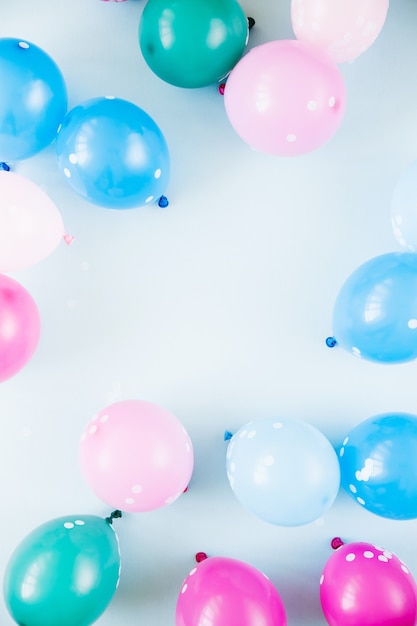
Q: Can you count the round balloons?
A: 15